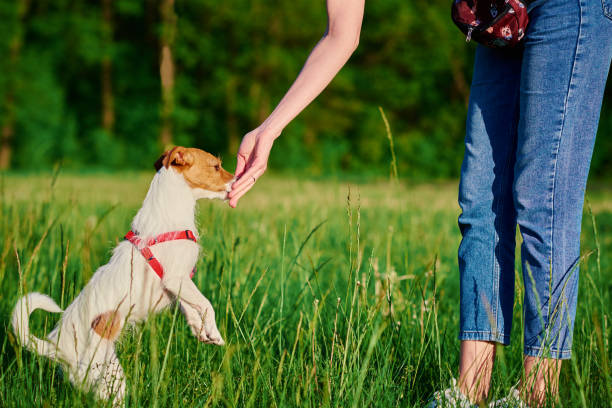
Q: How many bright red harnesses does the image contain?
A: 1